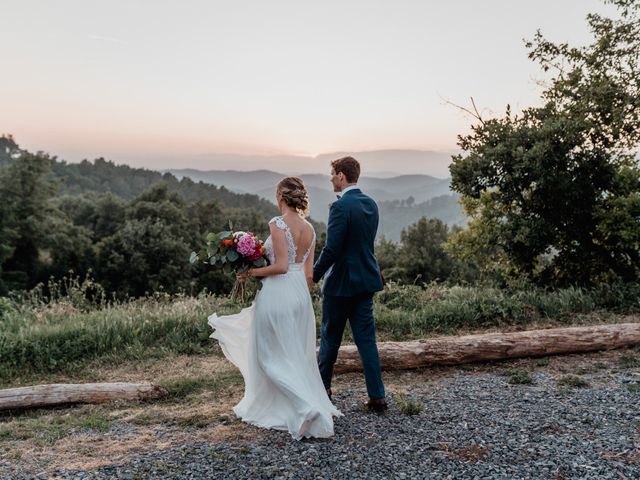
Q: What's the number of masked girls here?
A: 0